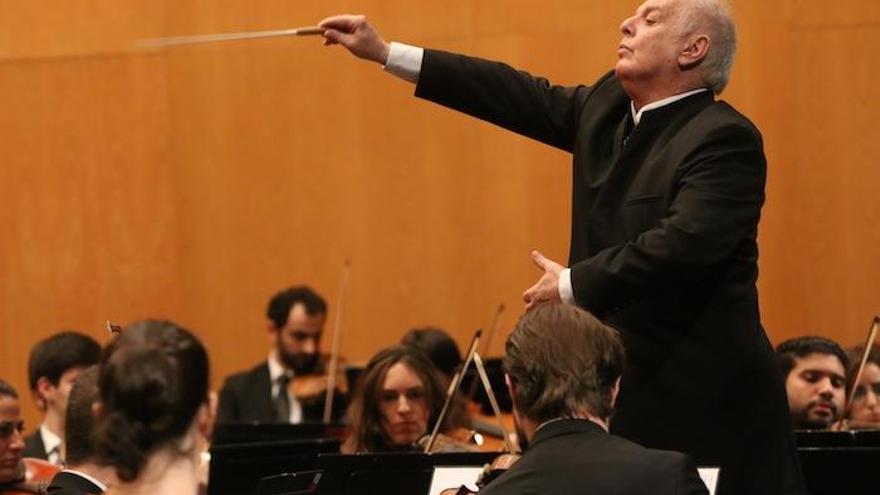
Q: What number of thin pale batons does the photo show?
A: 1